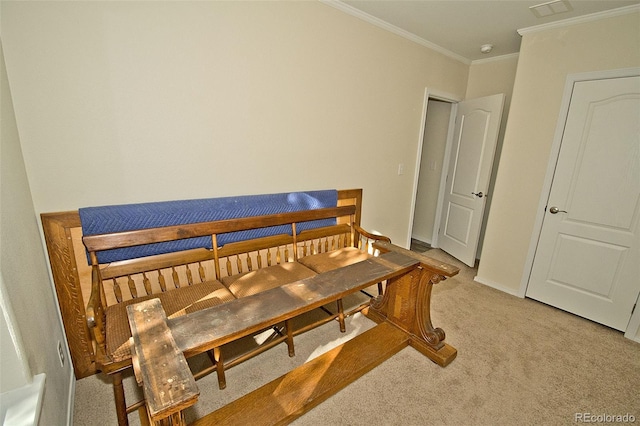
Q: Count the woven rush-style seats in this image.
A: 3